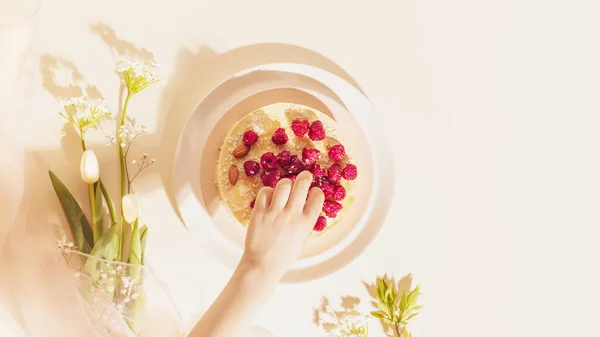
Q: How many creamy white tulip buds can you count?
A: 2